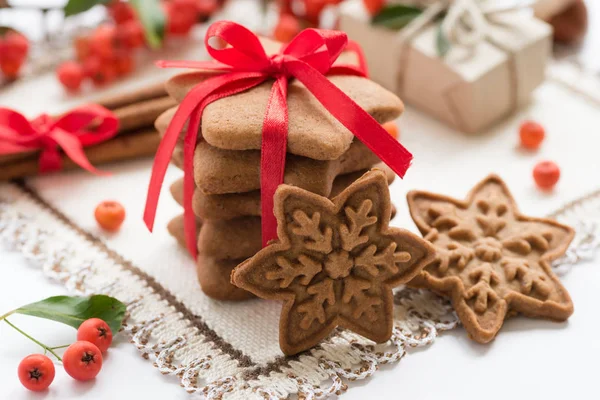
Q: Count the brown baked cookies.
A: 7